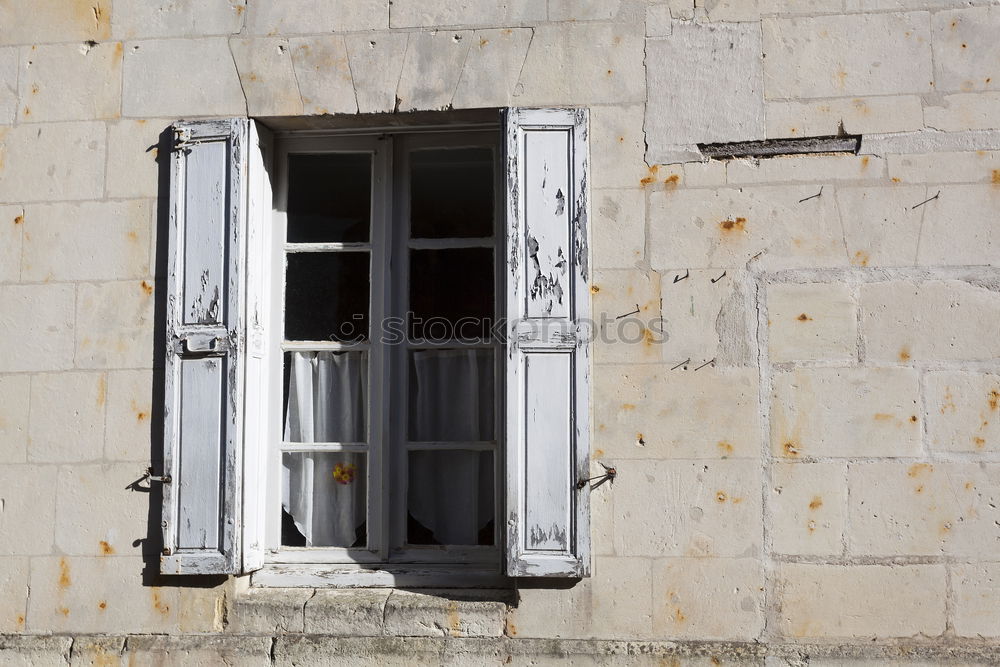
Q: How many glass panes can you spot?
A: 8